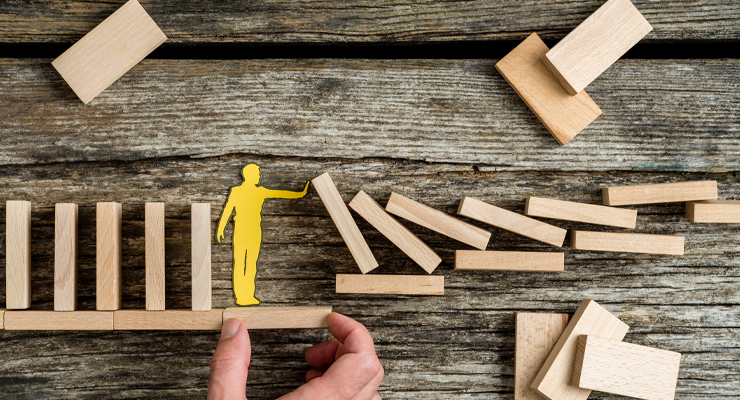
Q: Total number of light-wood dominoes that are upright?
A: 5